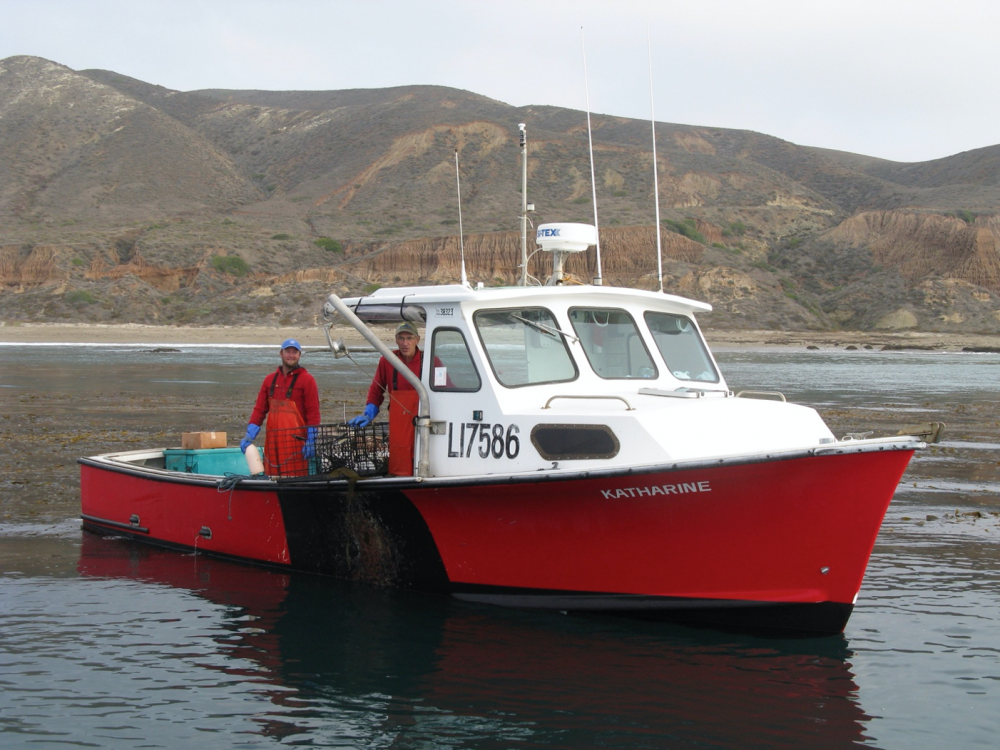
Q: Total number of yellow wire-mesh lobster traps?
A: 0